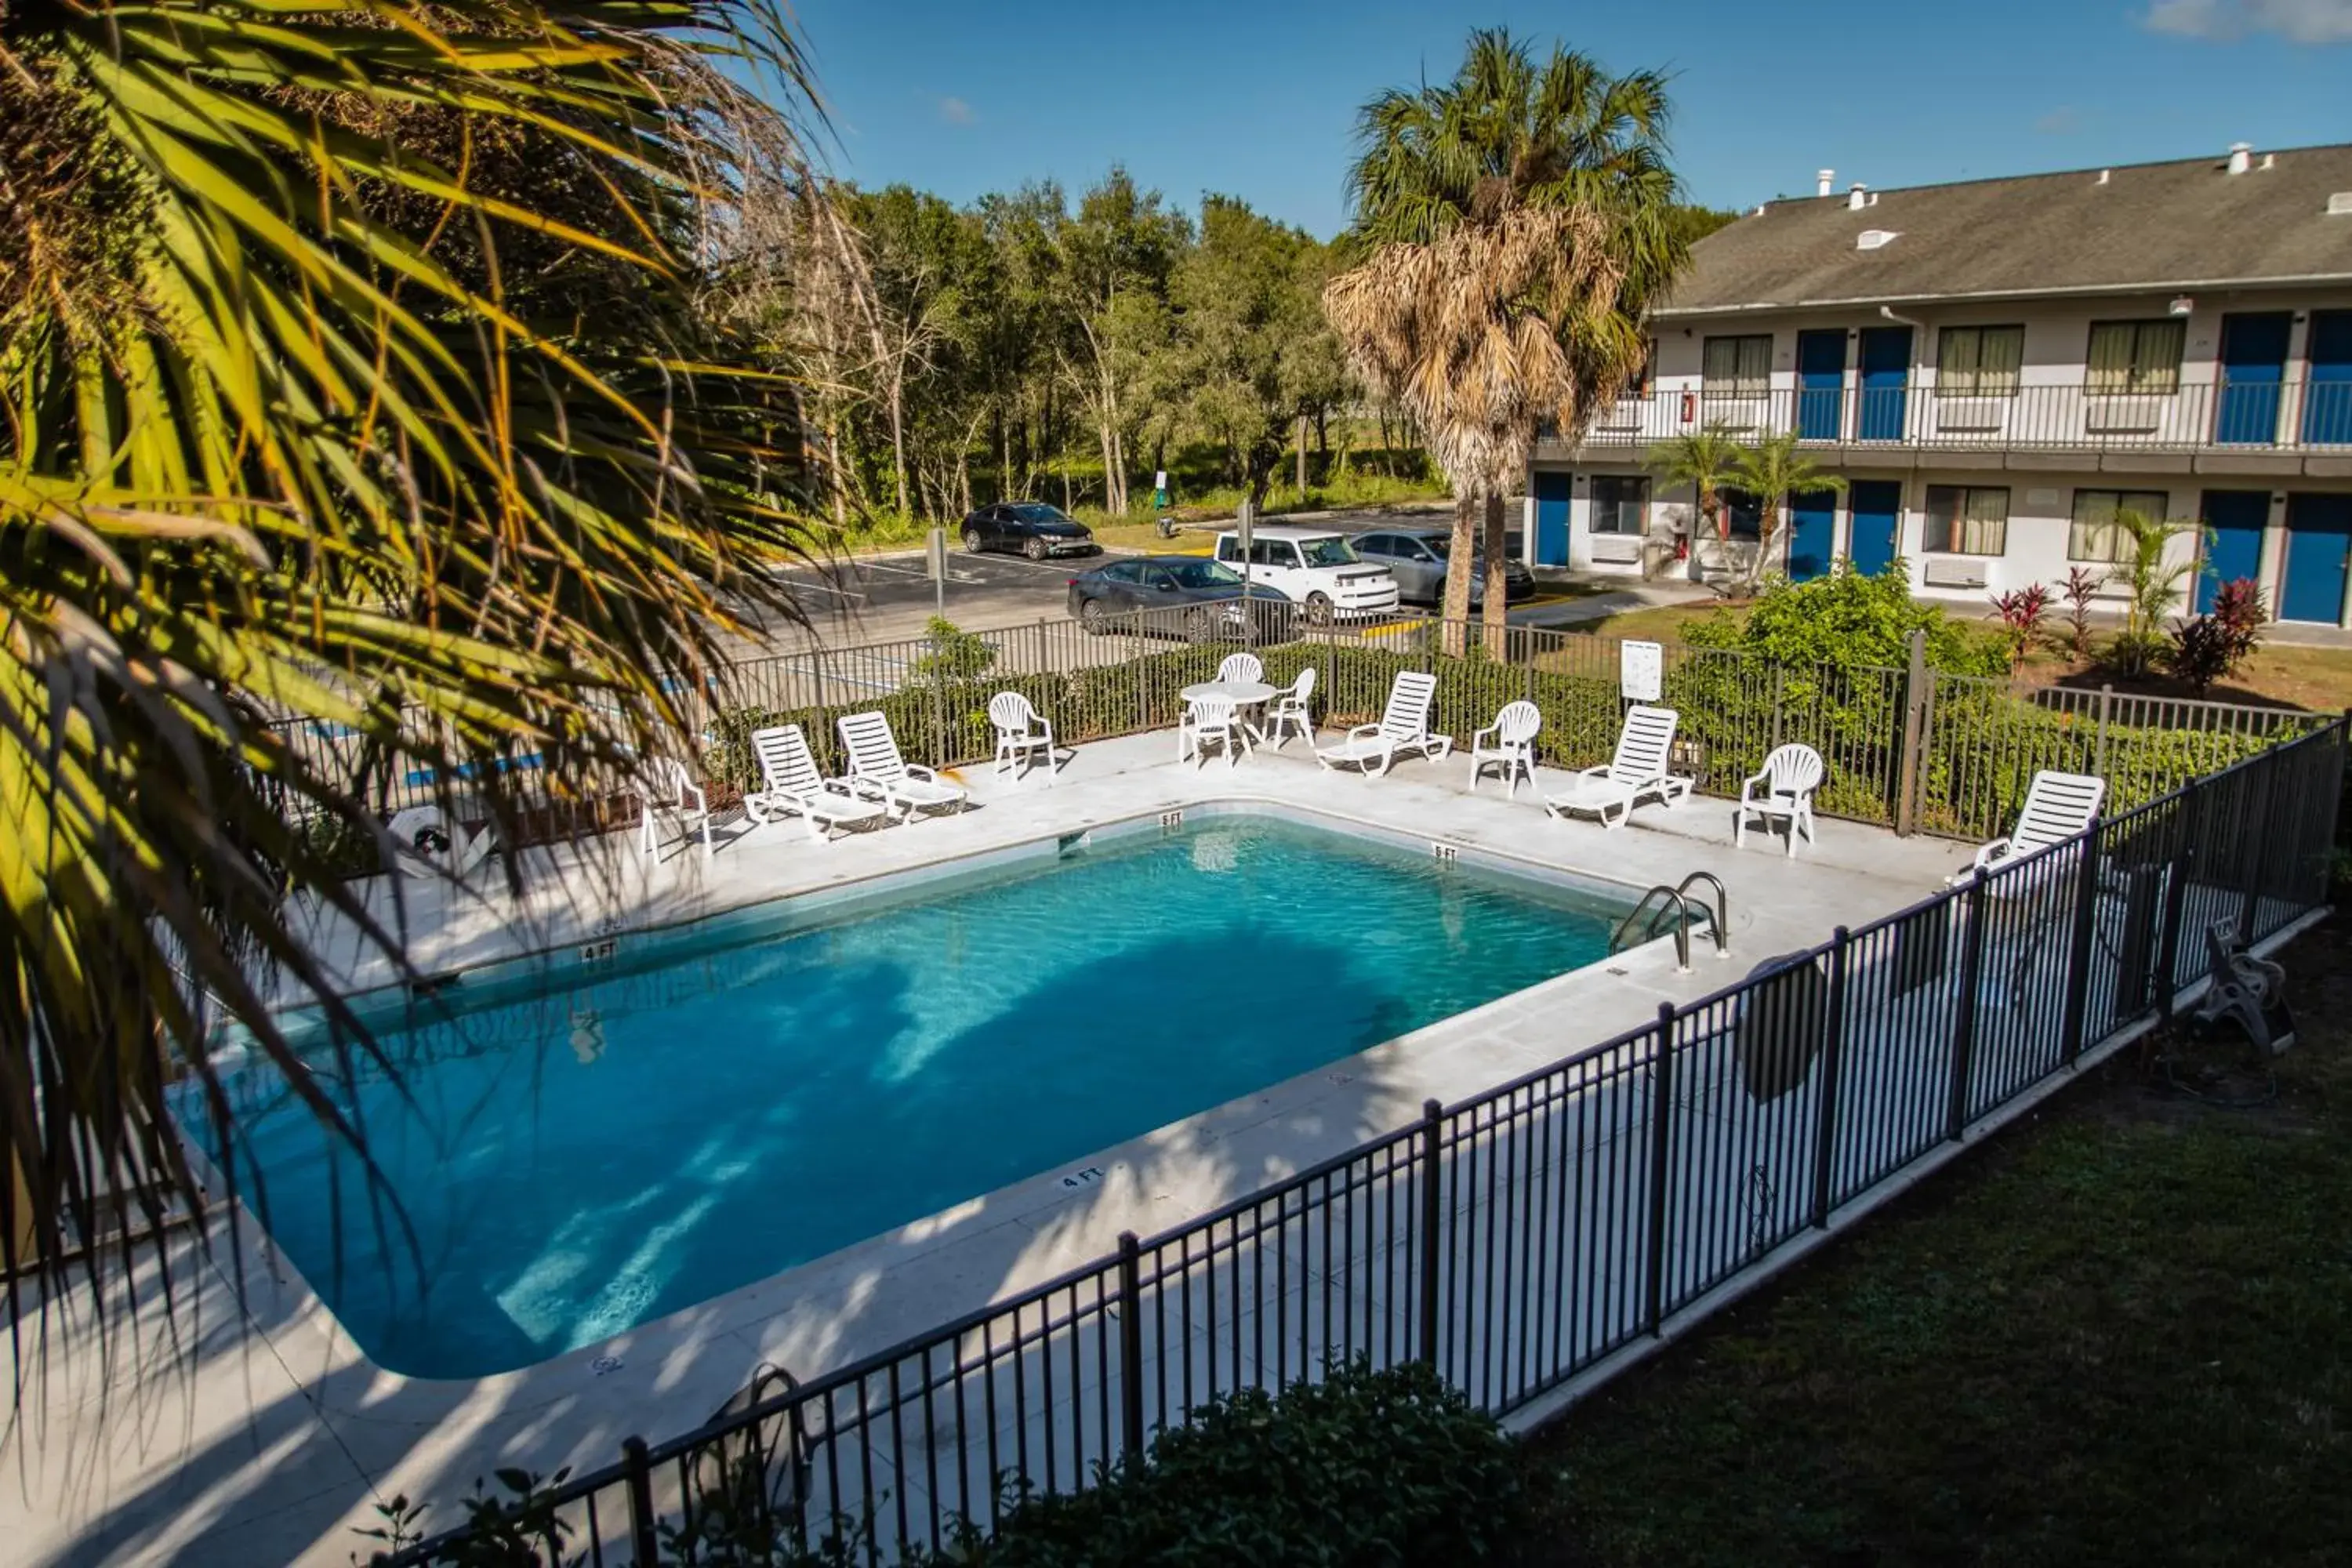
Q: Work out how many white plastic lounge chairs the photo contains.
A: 5